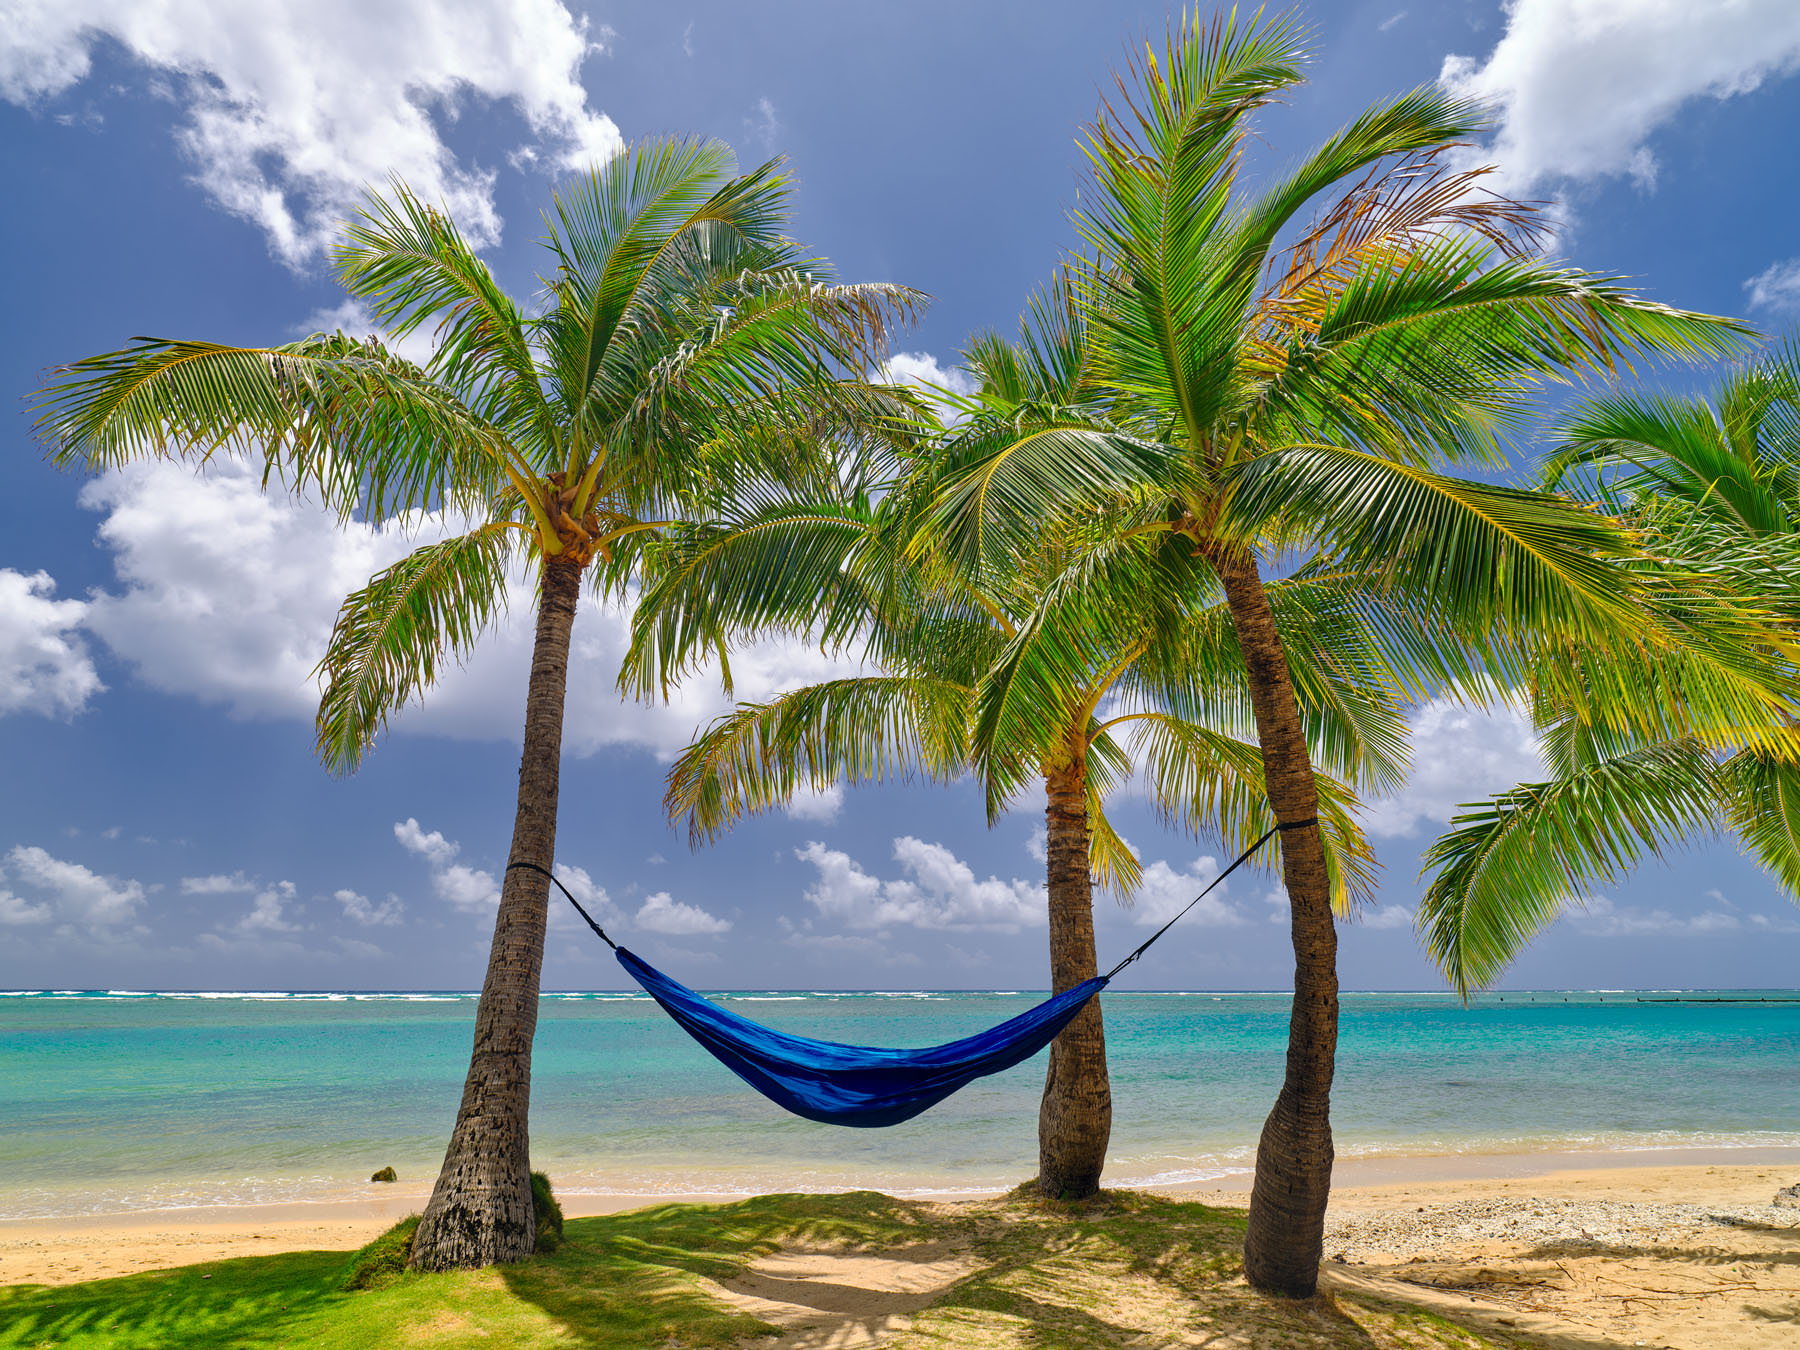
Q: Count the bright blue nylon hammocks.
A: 1